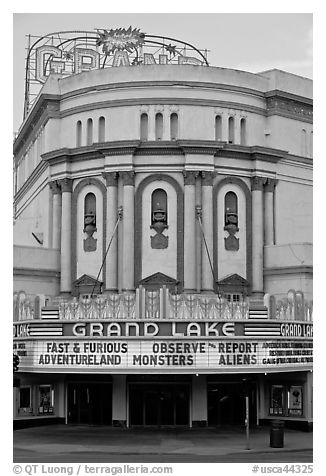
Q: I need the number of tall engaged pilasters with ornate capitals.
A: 8